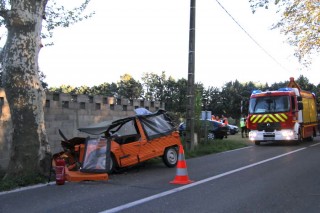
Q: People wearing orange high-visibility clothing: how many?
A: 3